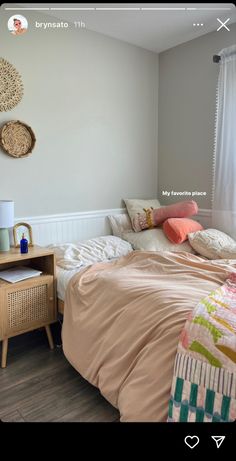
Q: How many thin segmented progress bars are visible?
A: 5